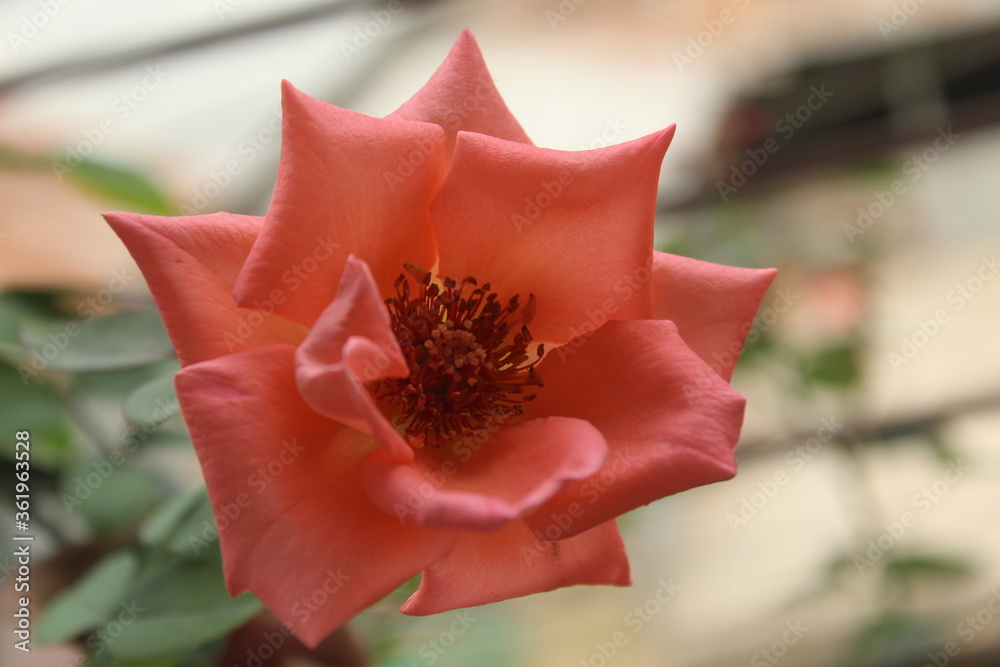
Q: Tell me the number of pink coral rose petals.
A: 10